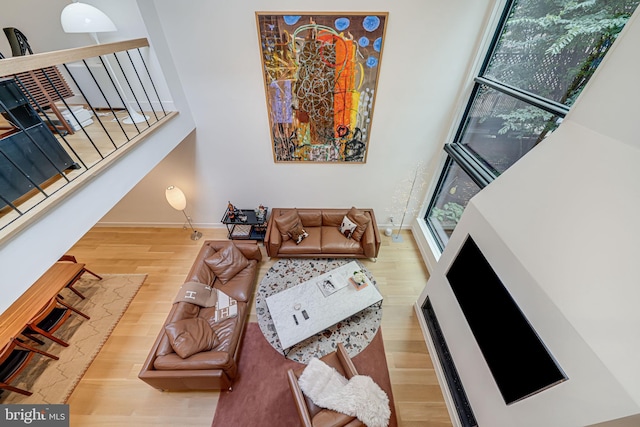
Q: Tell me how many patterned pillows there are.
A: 2